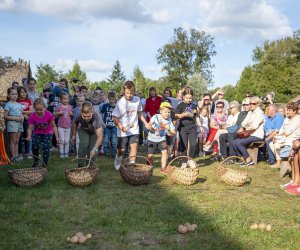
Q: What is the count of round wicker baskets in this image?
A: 5